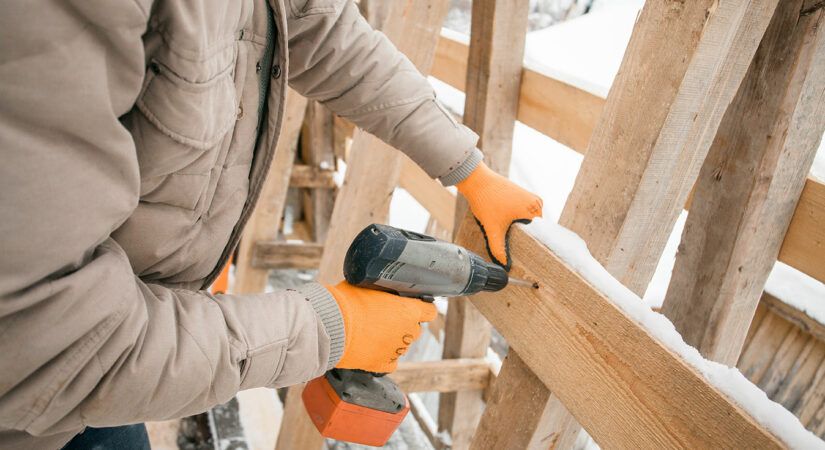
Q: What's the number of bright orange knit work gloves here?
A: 2